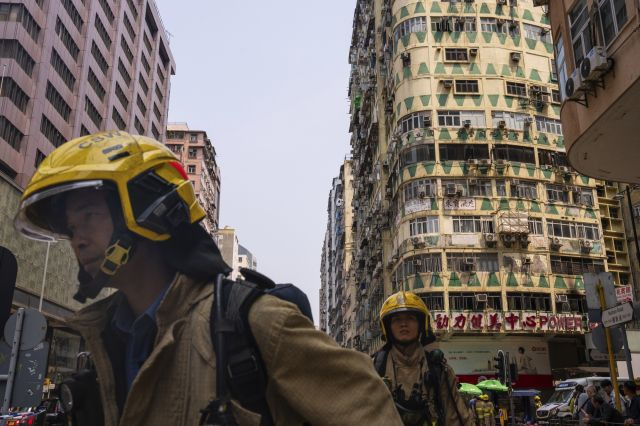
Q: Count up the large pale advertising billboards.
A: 1